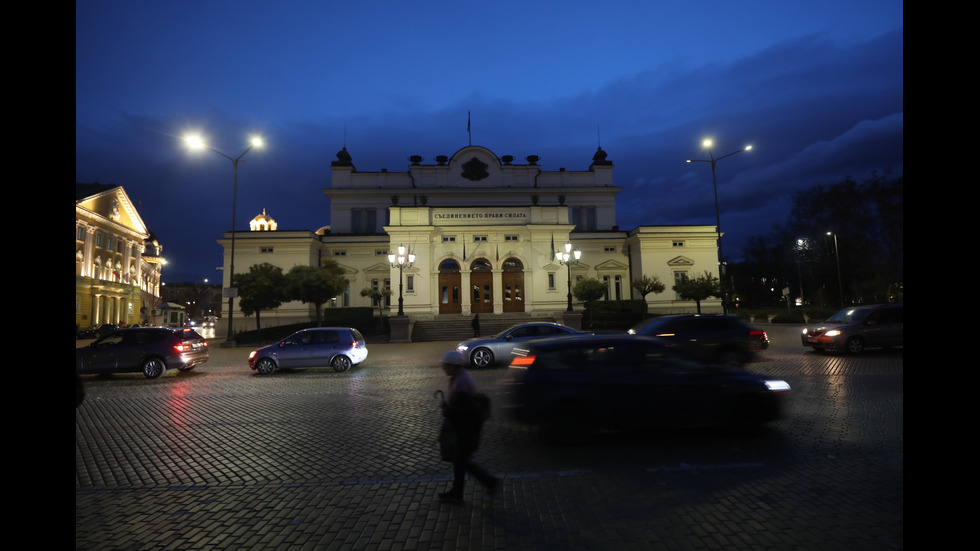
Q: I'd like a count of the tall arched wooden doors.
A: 3